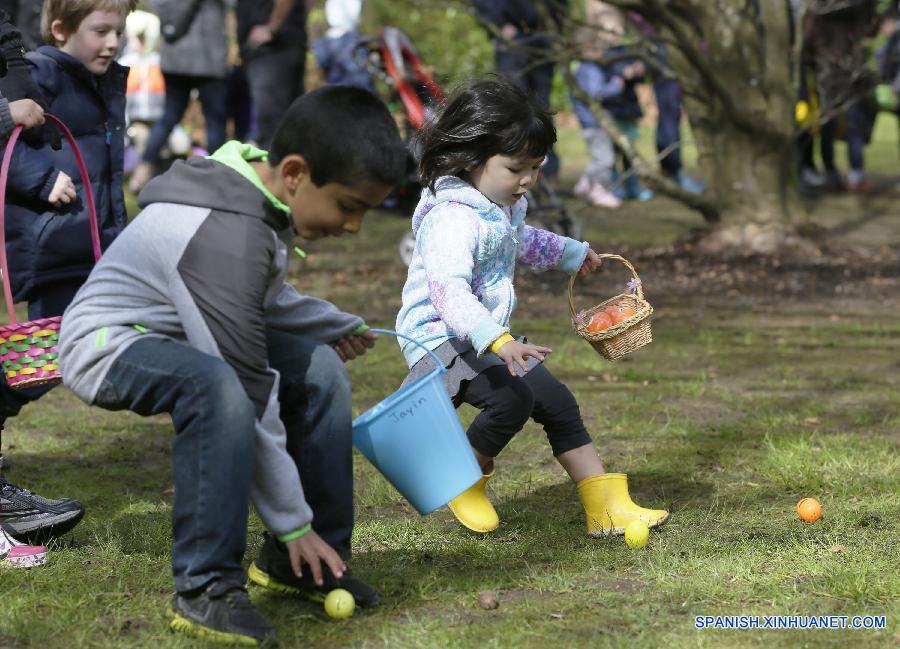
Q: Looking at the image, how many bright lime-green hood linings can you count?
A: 1